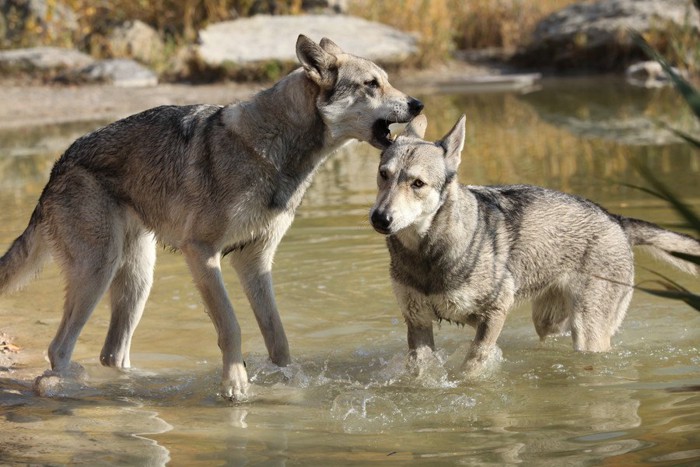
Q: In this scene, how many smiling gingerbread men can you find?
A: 0